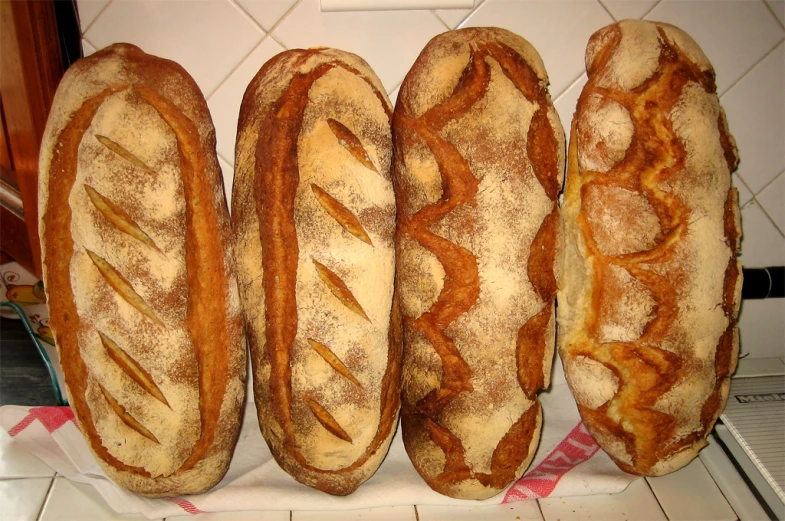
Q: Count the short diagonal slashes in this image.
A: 10